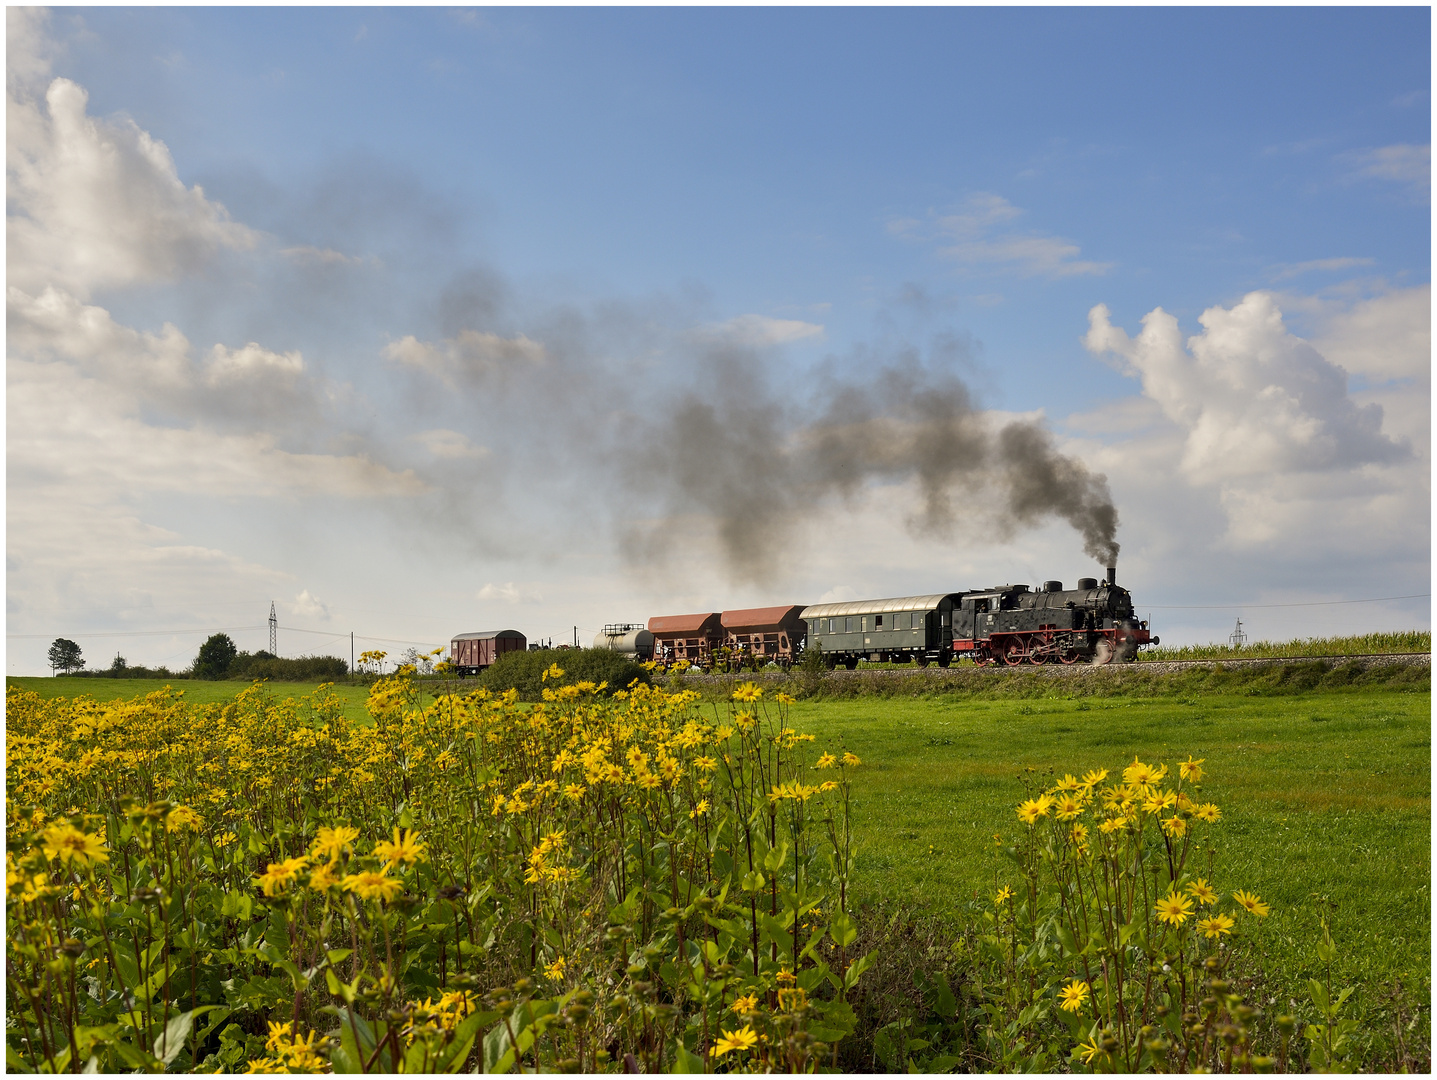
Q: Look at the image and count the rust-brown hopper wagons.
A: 2